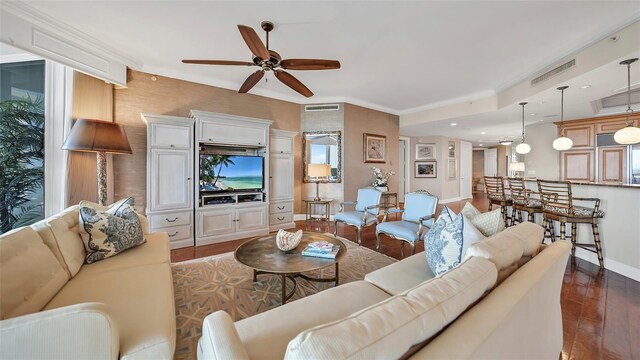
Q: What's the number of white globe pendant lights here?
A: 3